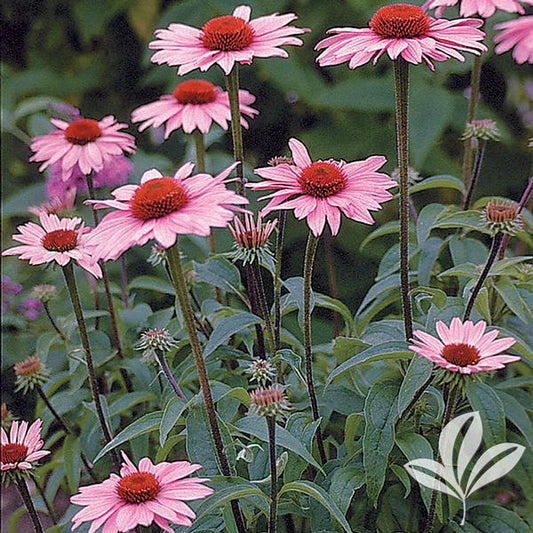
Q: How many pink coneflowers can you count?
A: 12